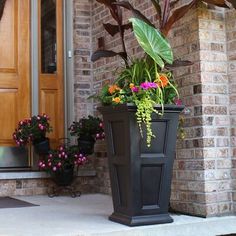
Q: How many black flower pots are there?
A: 4